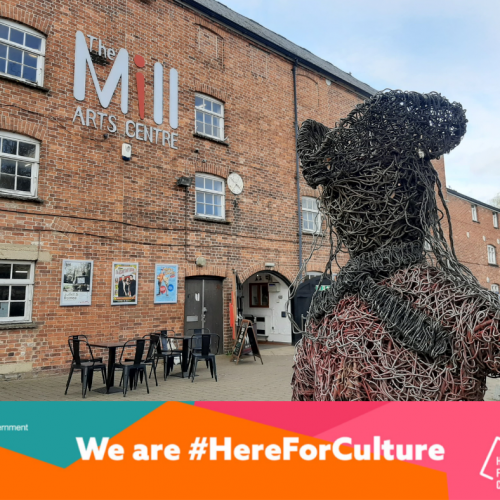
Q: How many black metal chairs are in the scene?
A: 8